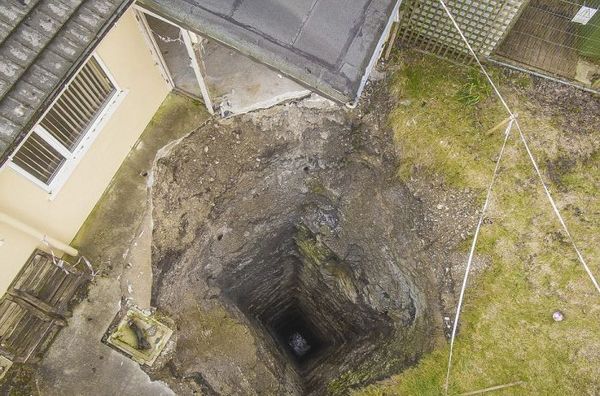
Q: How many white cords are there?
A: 2